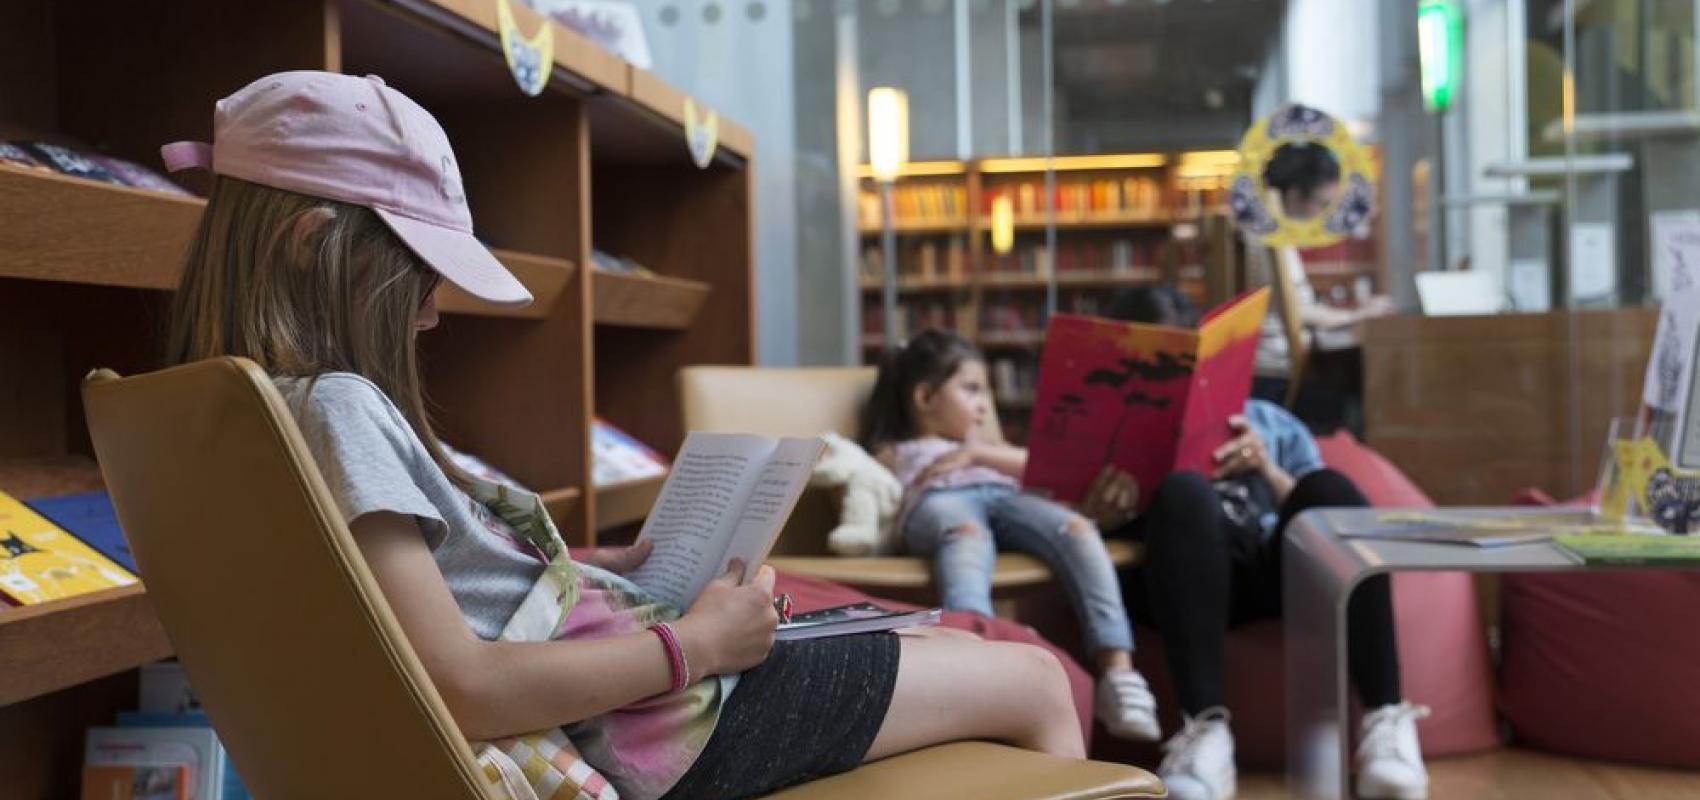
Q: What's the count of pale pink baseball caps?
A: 1